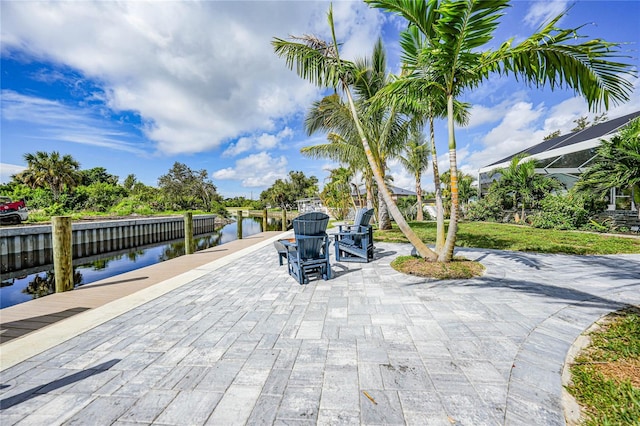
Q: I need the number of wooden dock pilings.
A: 5